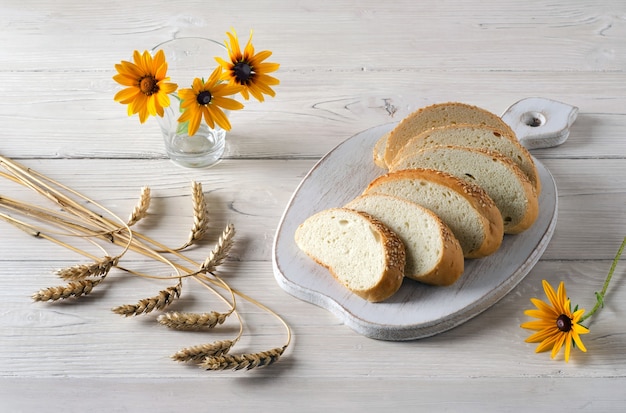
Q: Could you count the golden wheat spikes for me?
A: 9